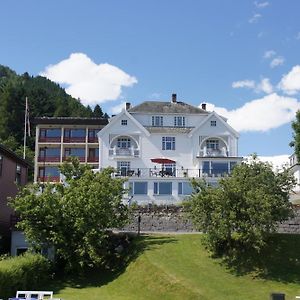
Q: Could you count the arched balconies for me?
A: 2